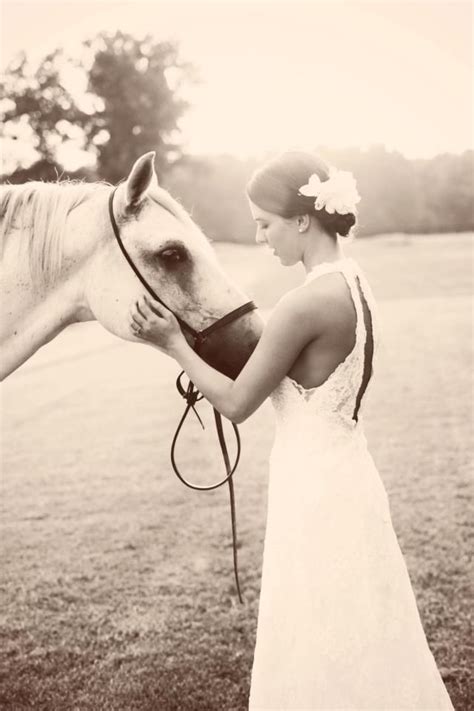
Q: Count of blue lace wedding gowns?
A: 0